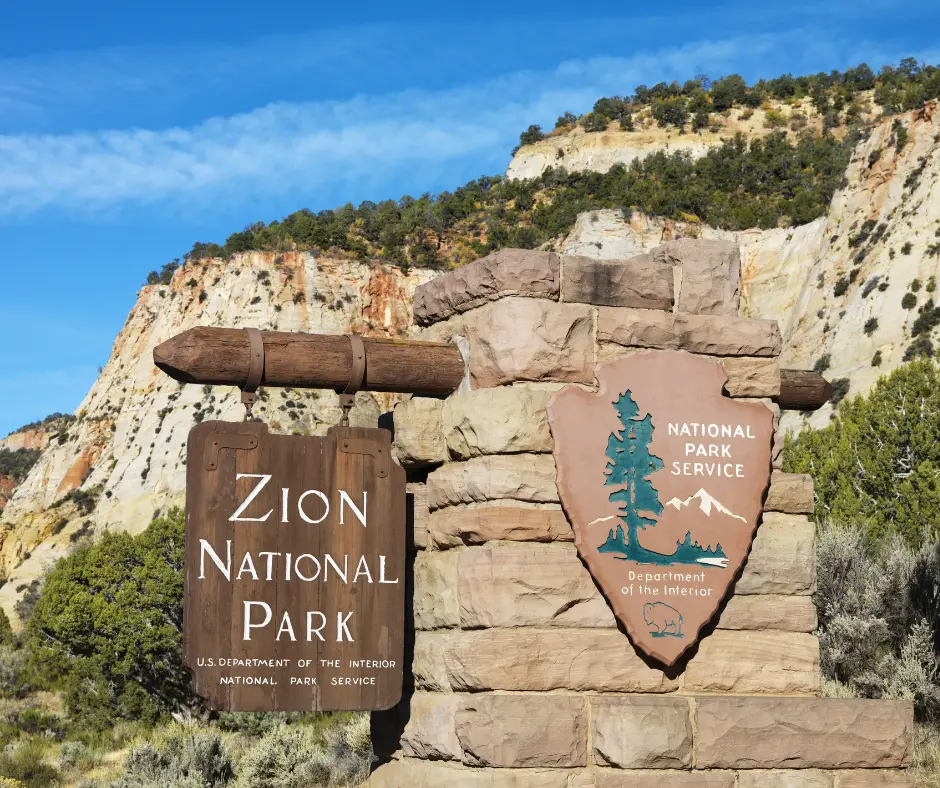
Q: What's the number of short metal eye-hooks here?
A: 2